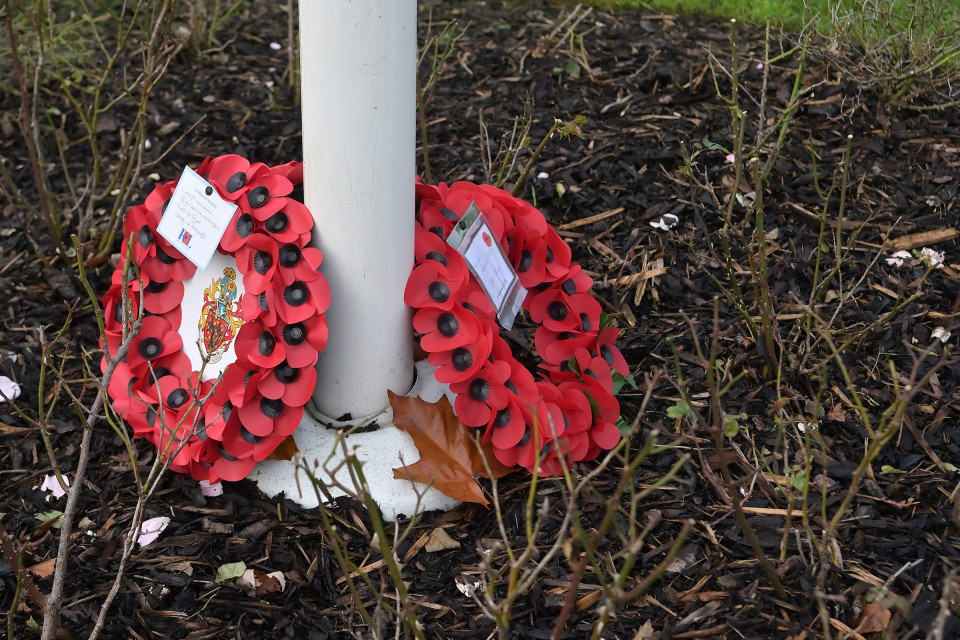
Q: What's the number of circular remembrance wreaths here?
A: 2